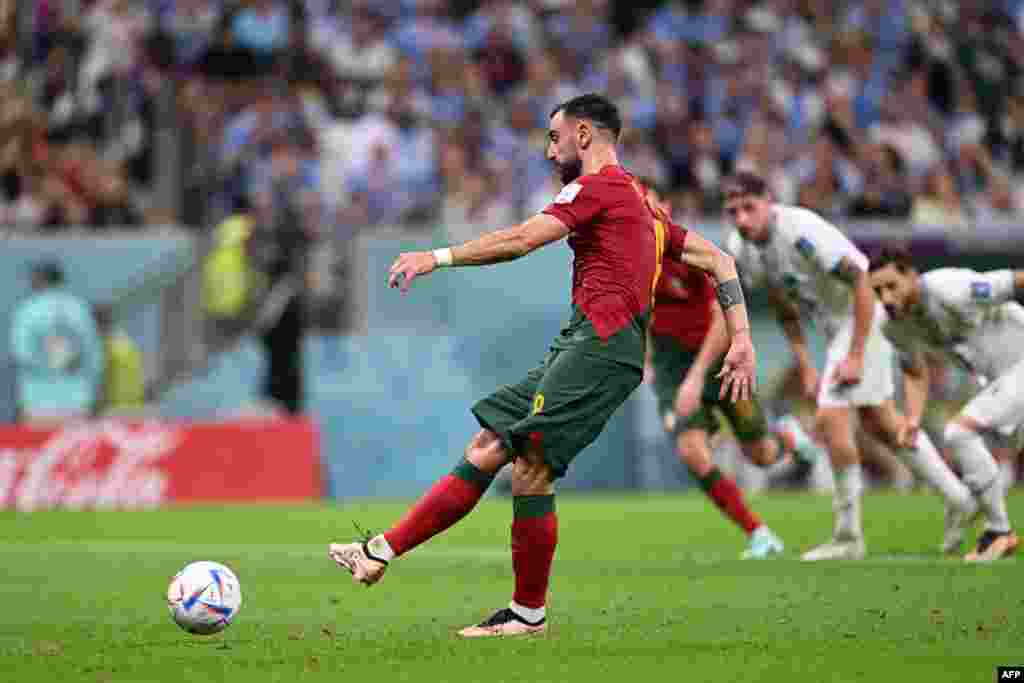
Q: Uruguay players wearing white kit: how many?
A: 2